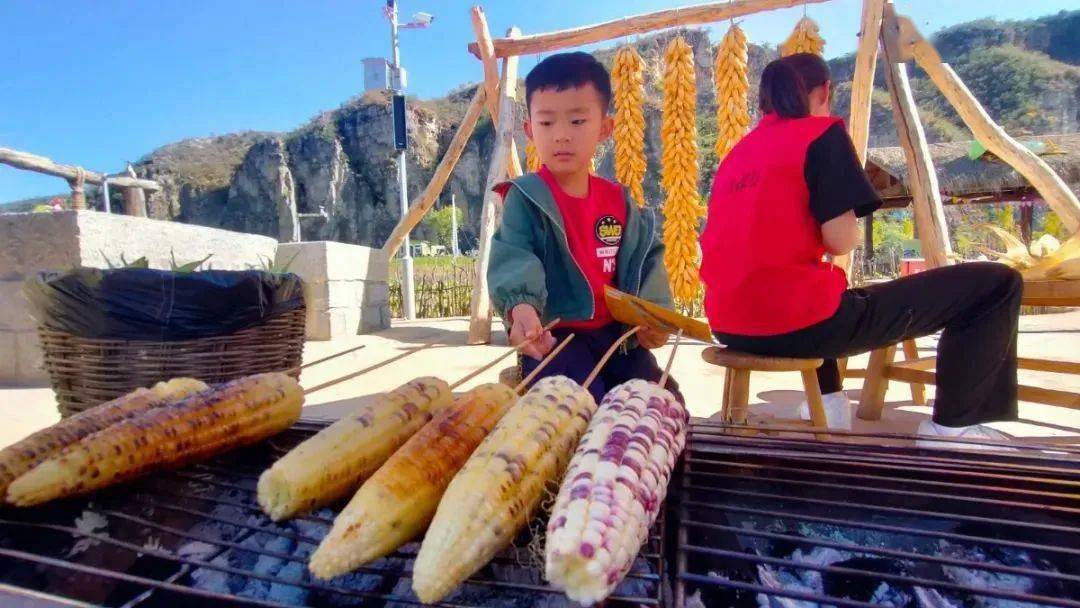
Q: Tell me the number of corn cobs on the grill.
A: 6